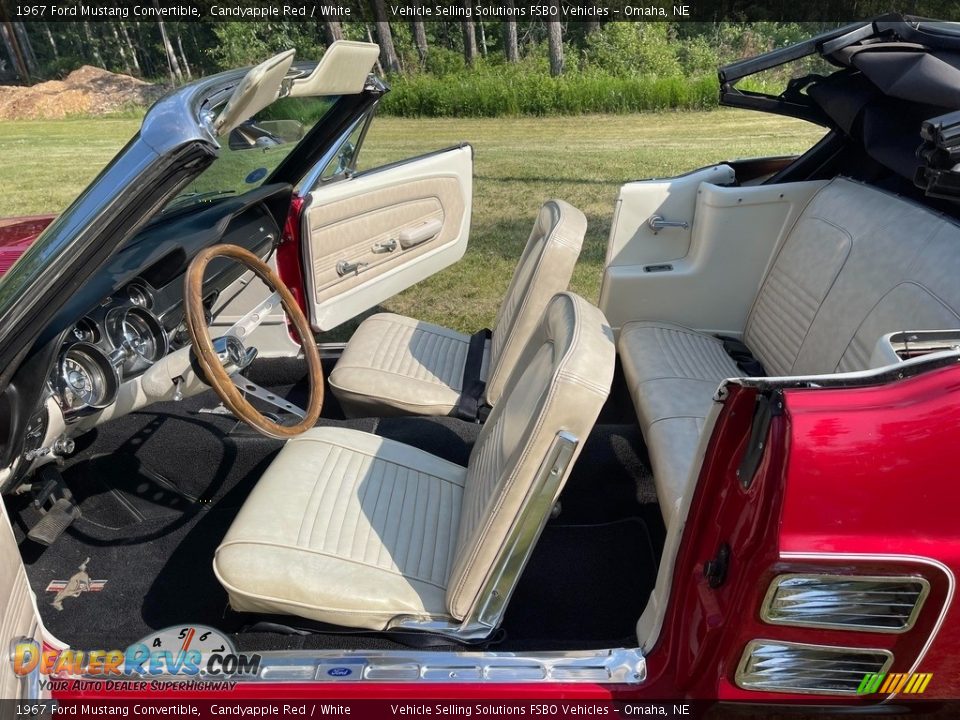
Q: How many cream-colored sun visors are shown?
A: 2